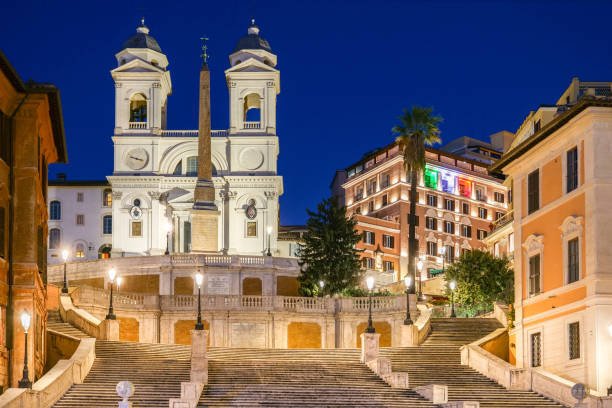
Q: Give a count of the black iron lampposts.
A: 13